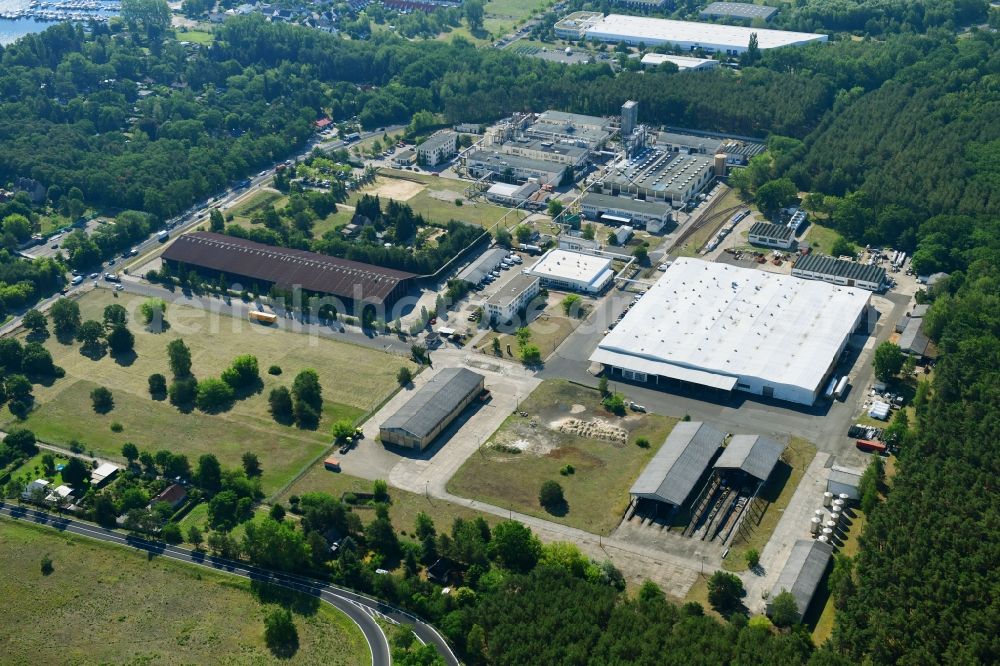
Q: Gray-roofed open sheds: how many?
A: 2